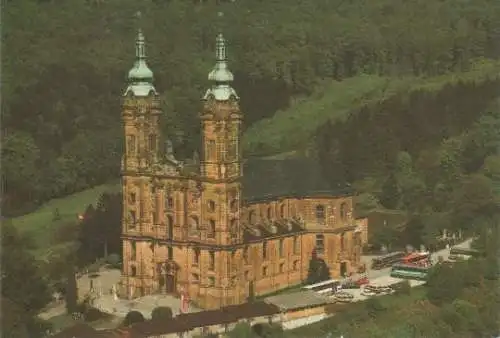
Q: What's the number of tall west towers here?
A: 2